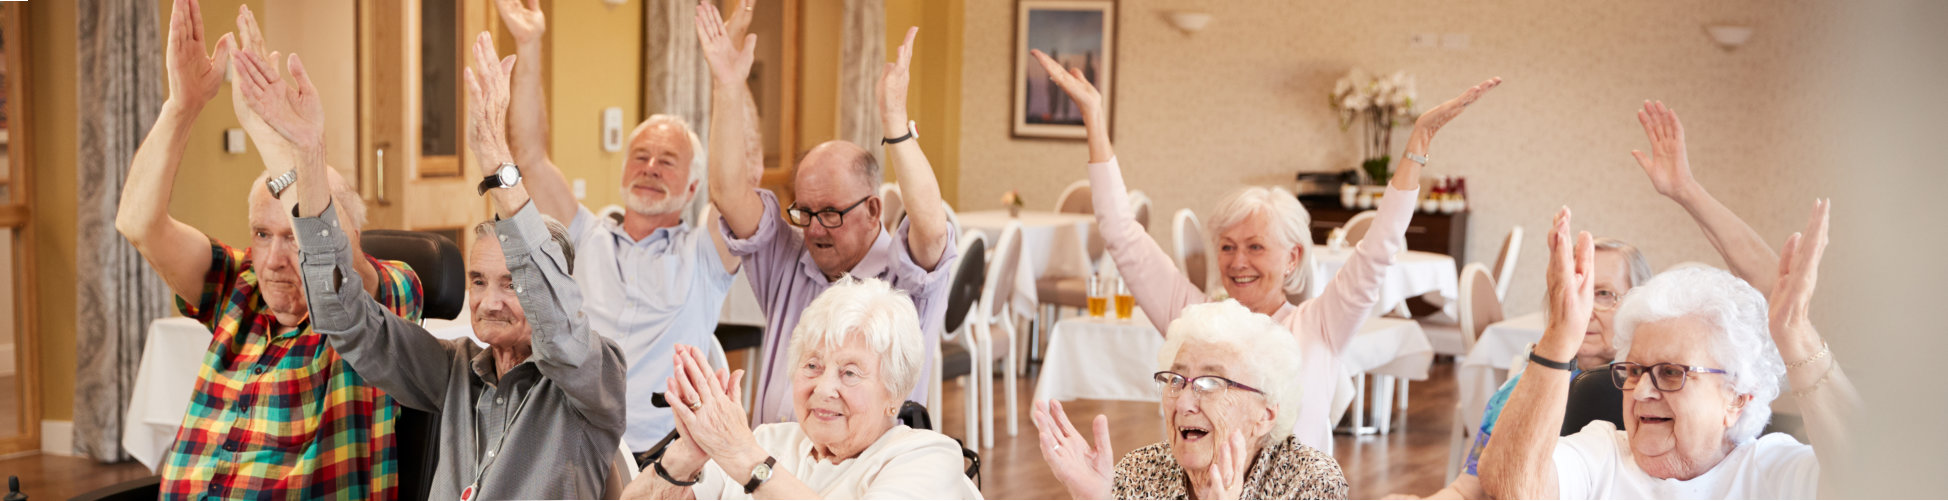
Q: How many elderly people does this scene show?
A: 9